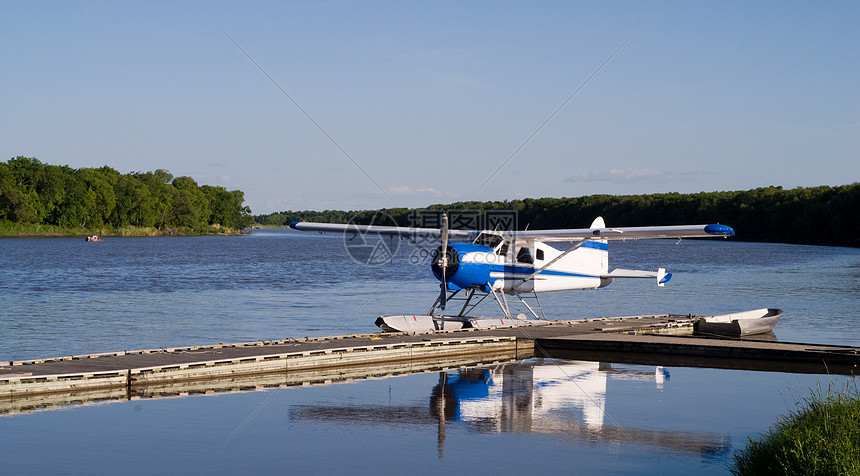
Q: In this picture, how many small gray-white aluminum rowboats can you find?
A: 1